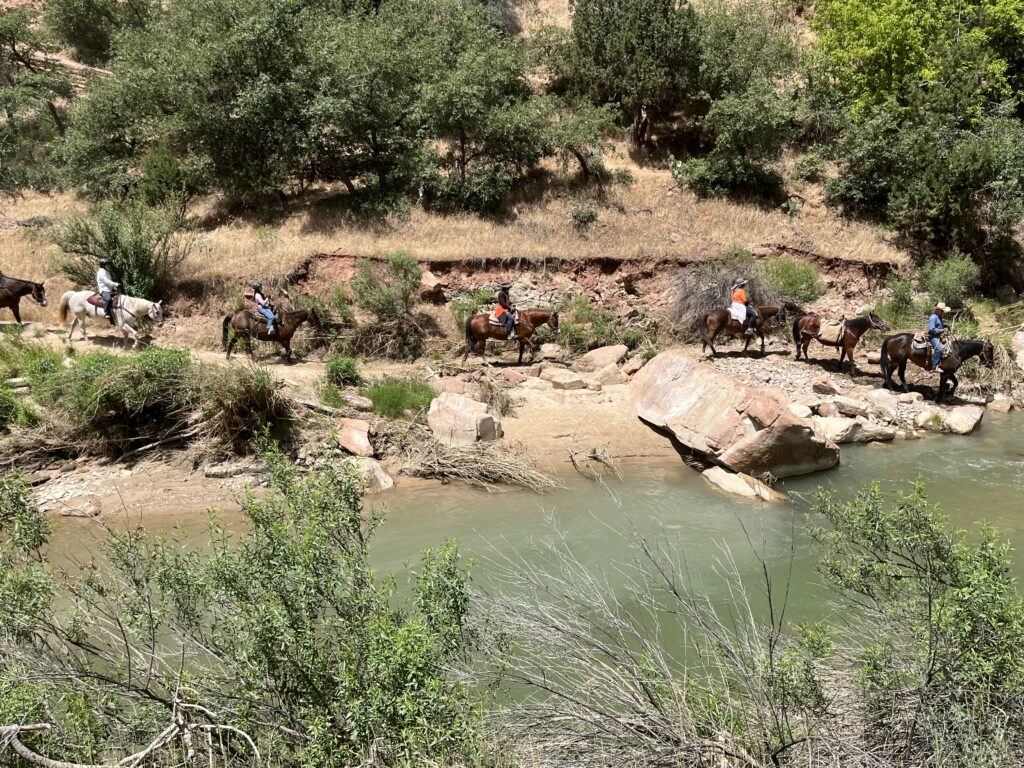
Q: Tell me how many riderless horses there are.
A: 1